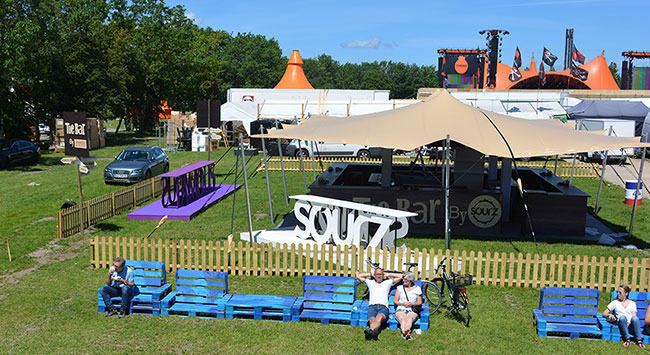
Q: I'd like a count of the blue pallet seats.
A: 6